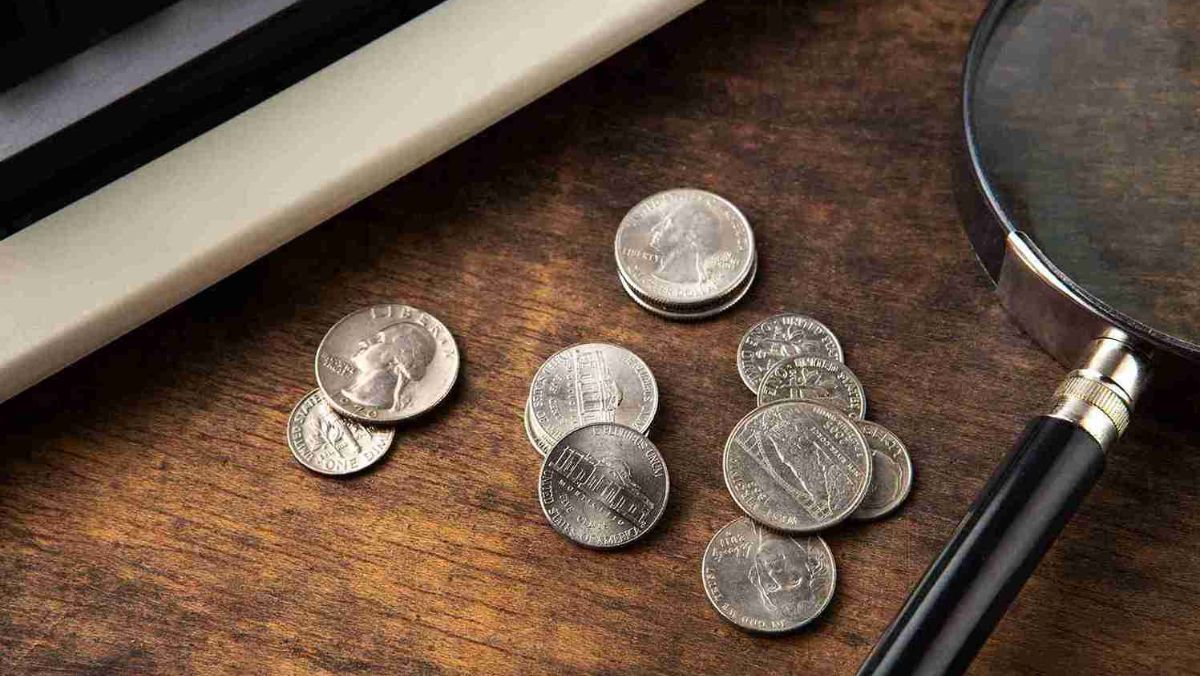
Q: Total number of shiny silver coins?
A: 12